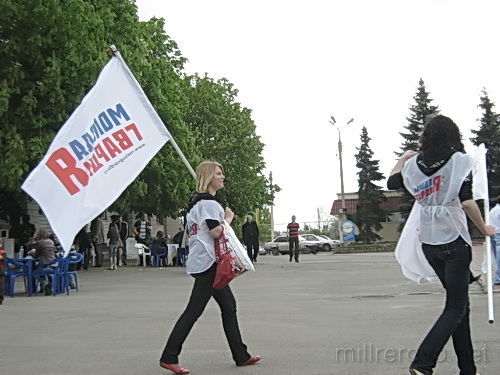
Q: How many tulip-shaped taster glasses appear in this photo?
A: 0